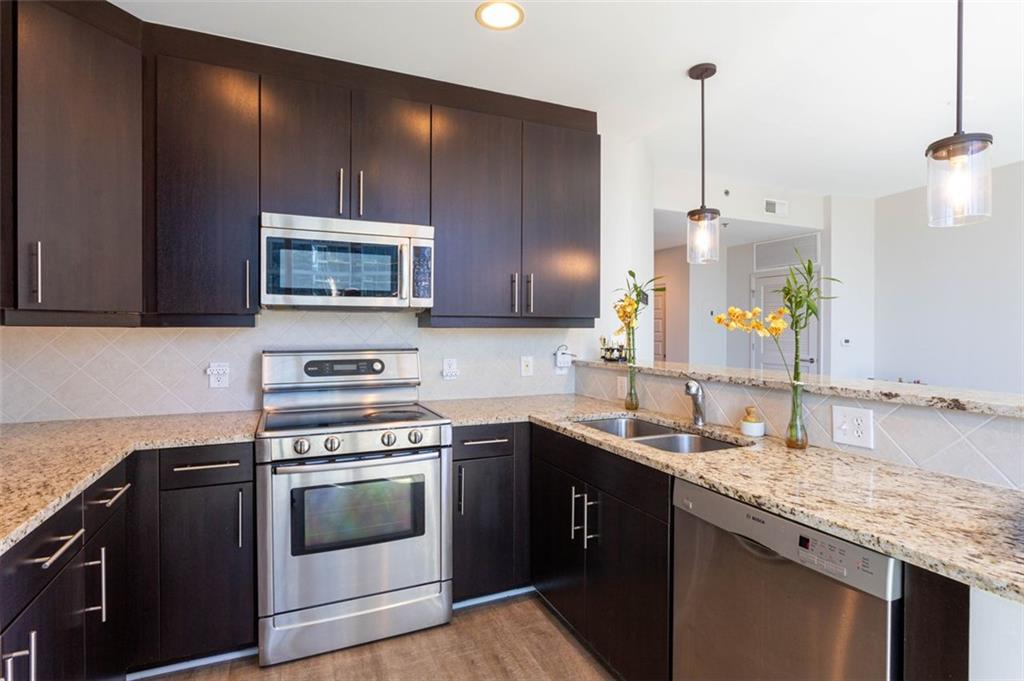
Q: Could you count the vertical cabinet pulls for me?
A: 13